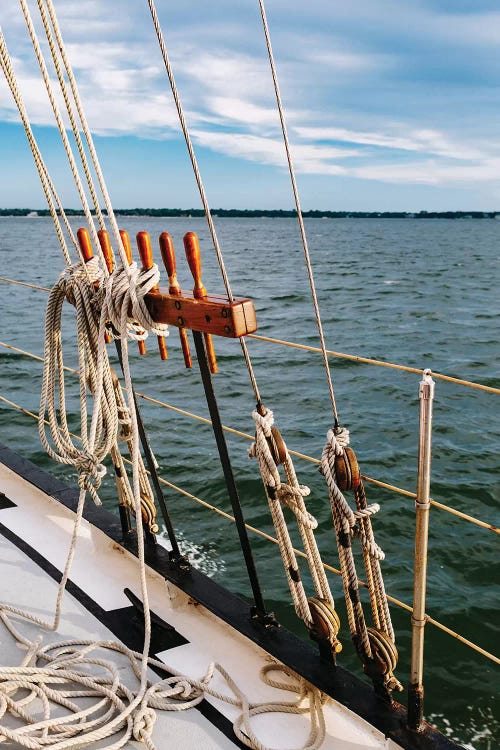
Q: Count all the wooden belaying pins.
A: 6